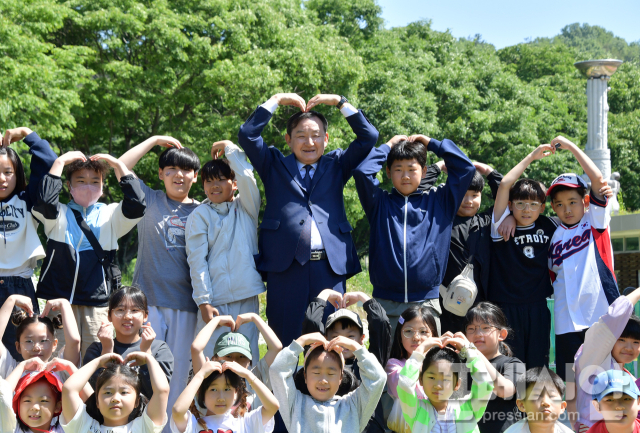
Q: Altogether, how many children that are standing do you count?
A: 8